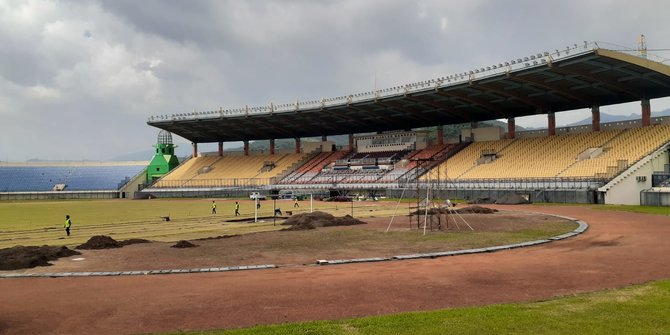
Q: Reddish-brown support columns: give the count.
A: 11